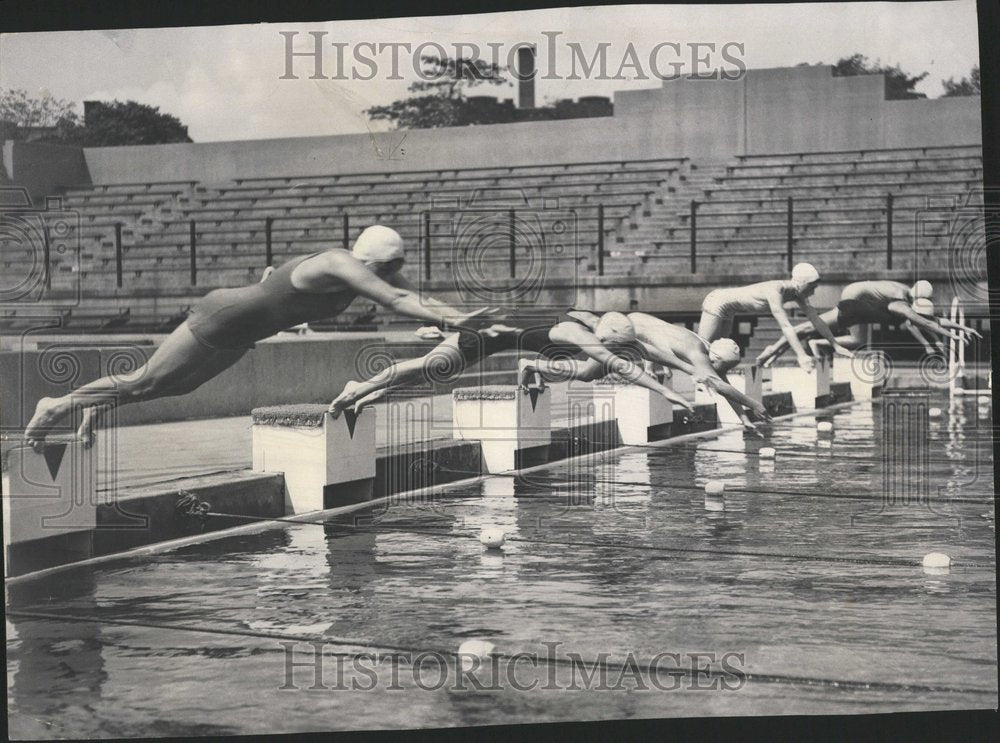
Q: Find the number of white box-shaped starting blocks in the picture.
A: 7